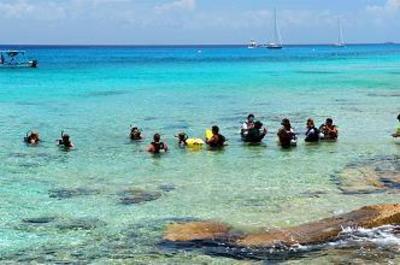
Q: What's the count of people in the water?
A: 12